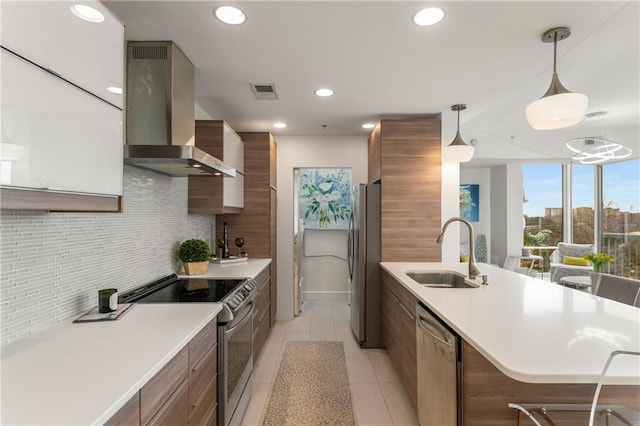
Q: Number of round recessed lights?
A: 5